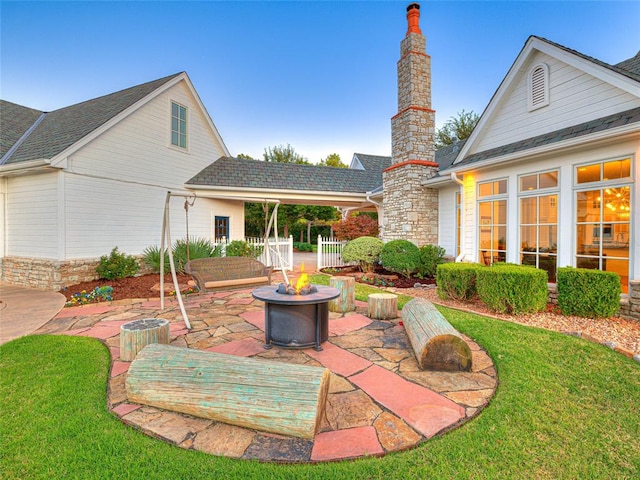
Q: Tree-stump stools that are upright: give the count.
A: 3